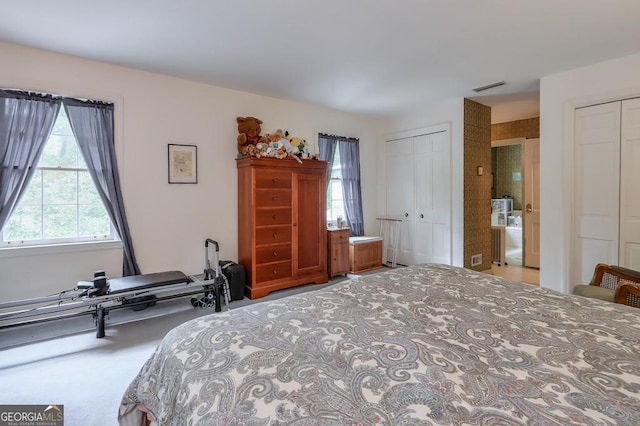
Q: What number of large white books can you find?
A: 0